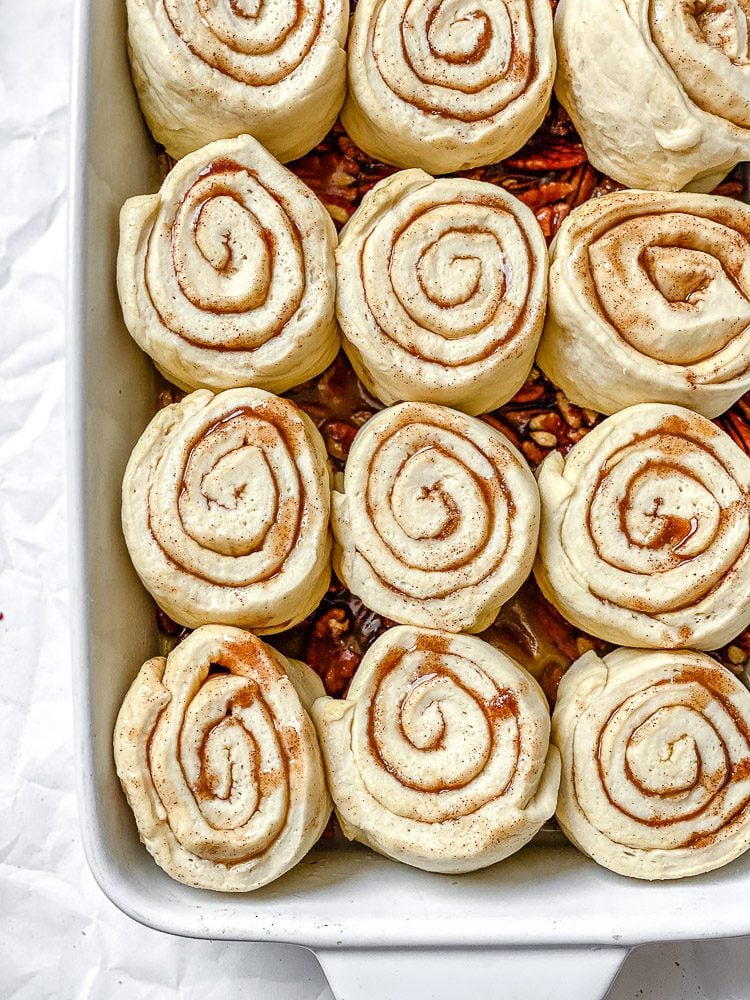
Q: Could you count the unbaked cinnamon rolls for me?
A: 12